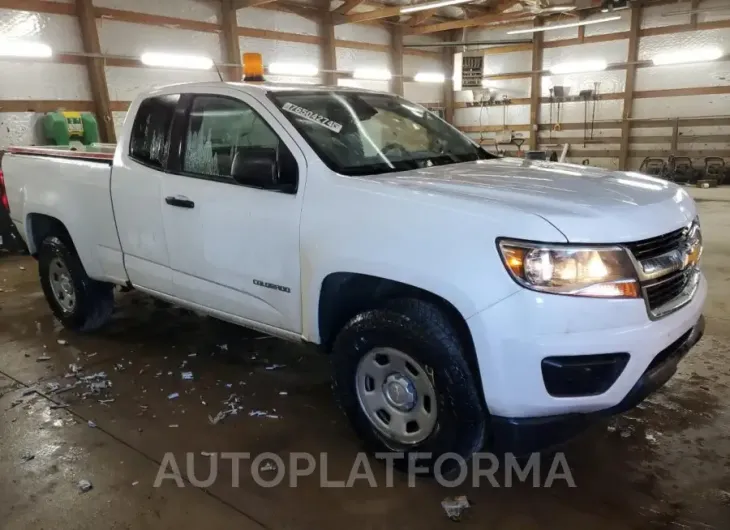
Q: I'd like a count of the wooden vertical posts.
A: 7